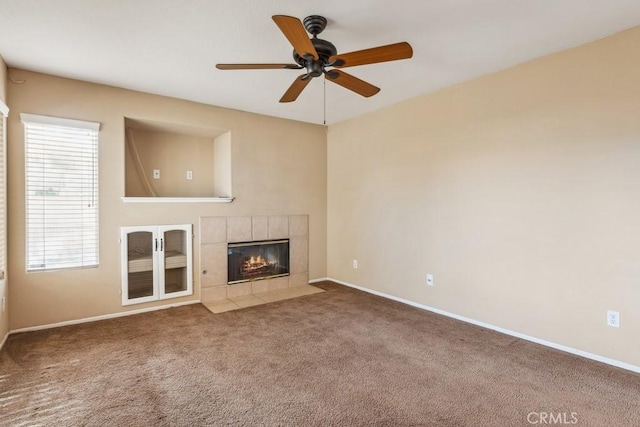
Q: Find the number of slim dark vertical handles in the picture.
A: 2